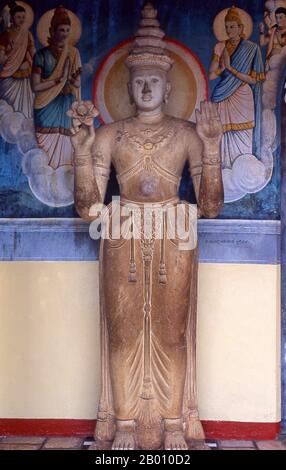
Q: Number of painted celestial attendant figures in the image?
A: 4